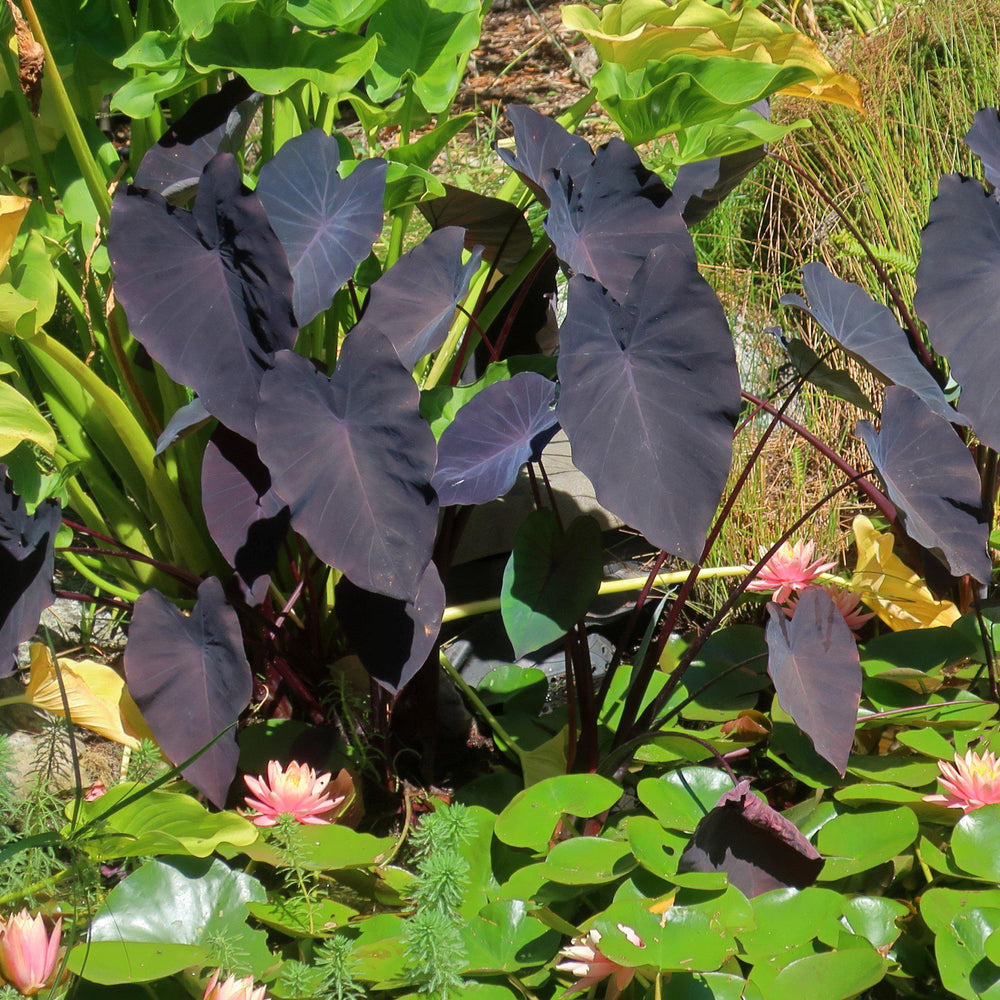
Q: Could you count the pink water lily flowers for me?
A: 7